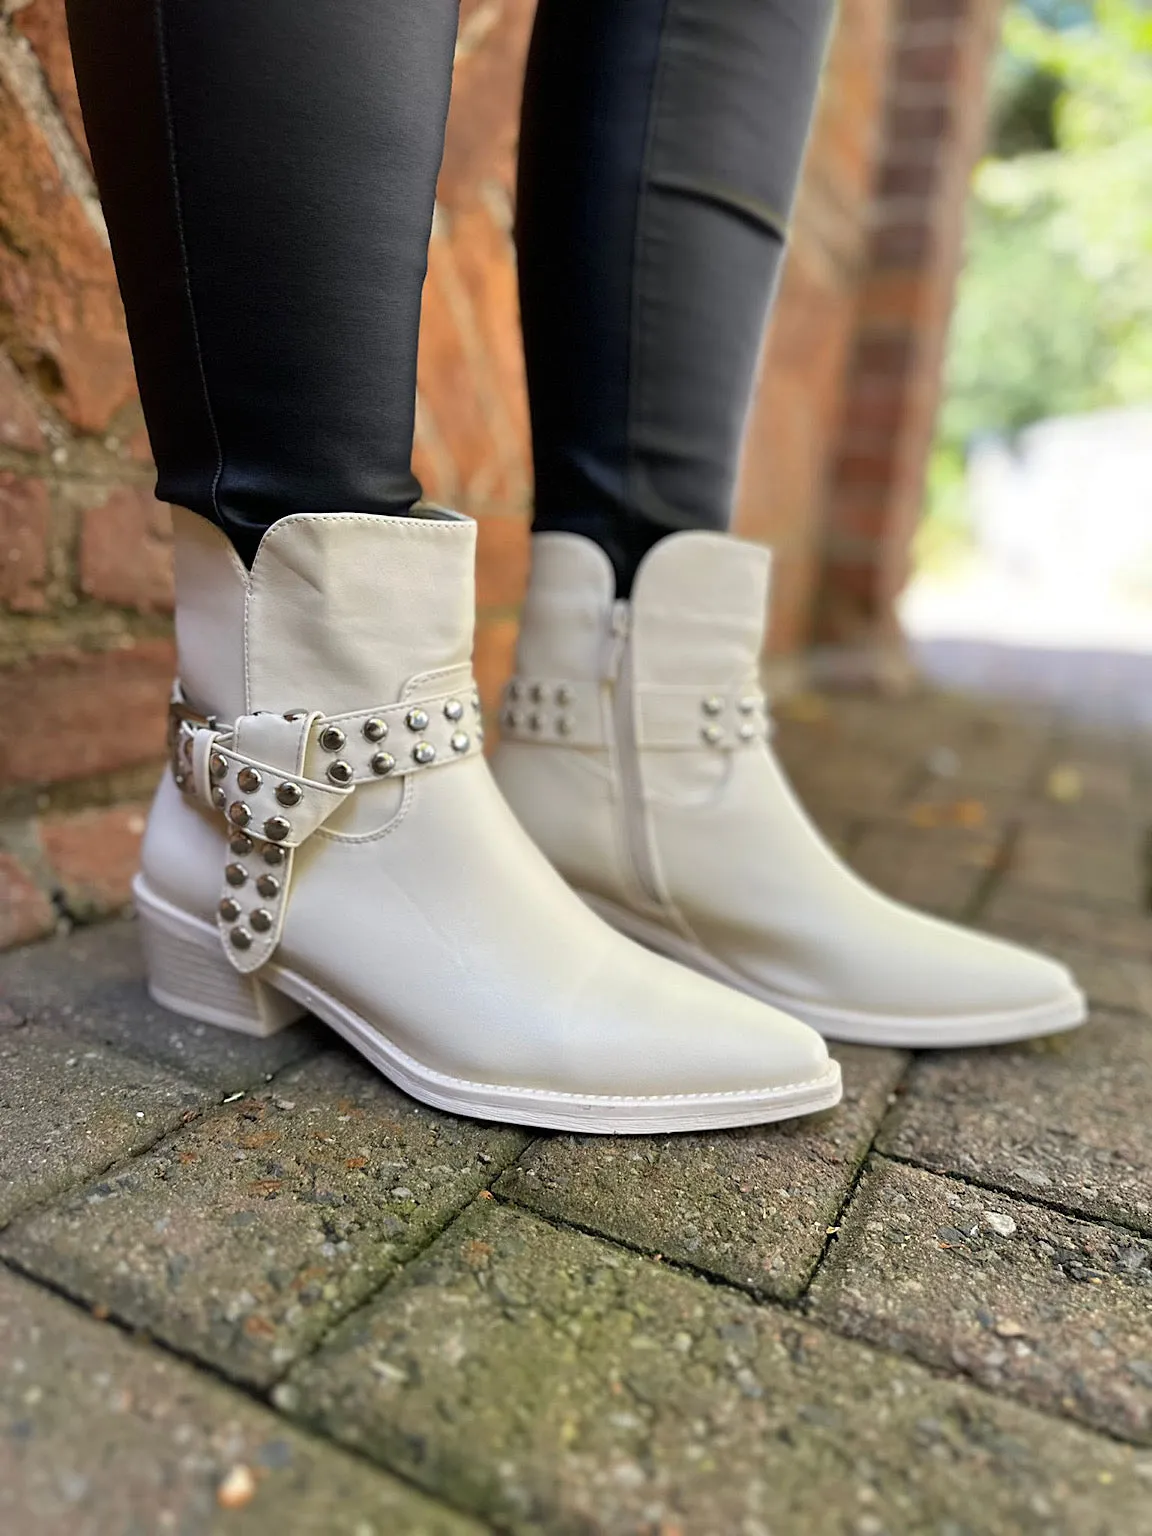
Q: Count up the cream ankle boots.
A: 2